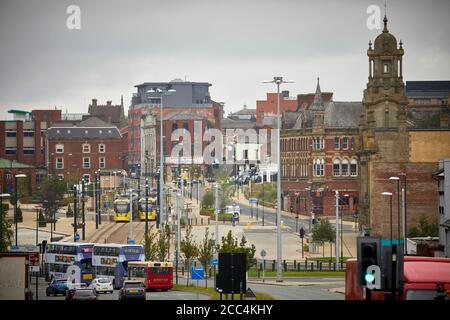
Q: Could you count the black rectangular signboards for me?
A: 1